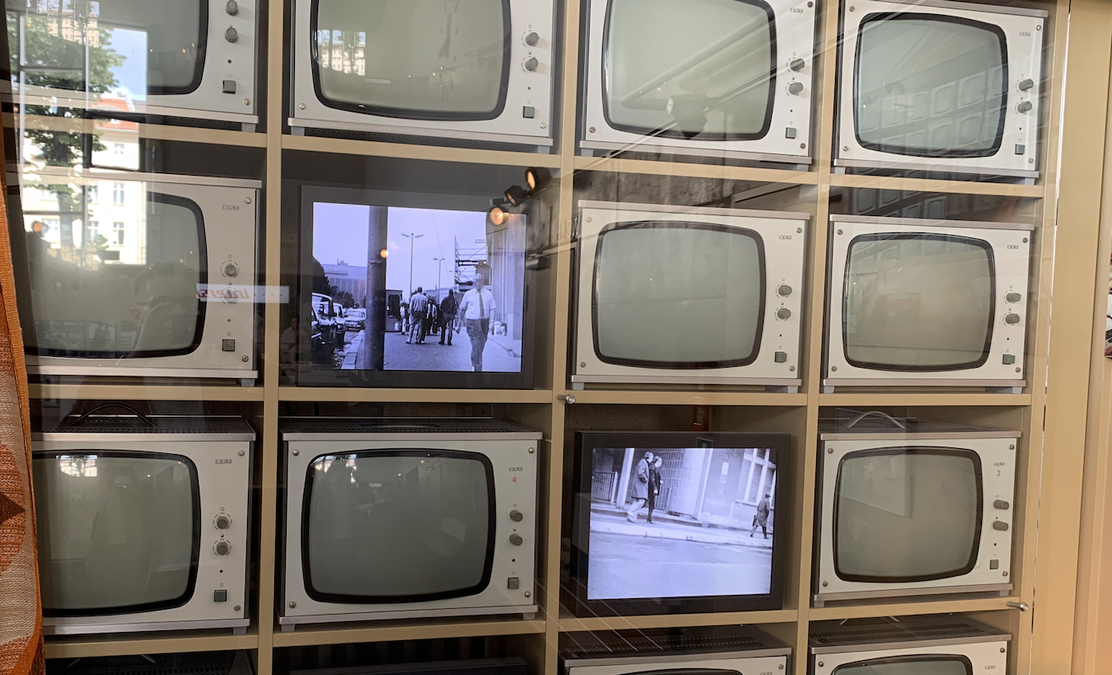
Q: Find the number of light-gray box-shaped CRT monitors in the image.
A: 12